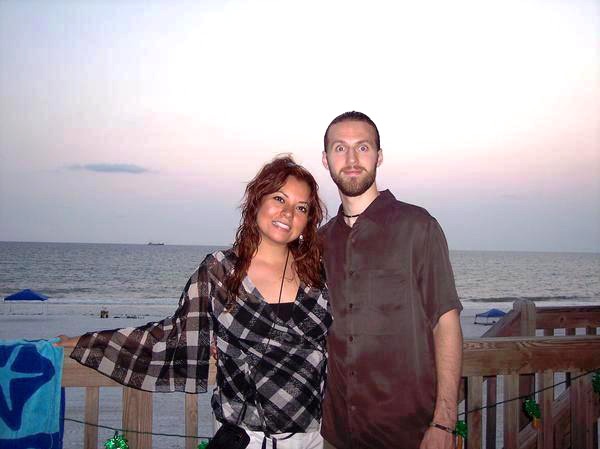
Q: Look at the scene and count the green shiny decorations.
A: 5